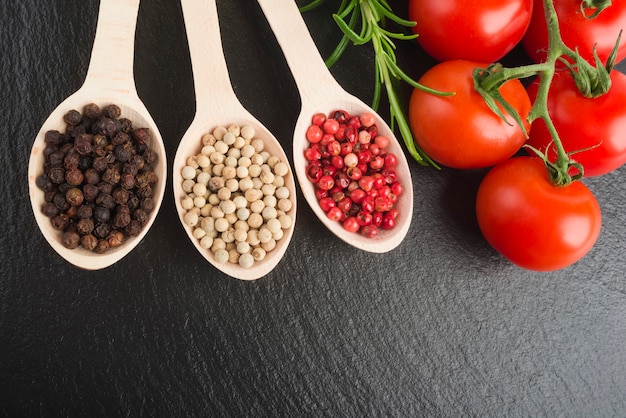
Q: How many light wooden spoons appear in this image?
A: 3